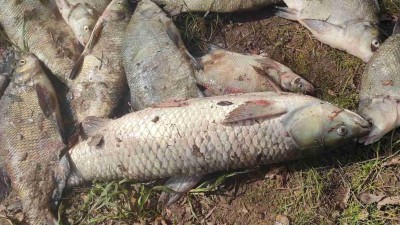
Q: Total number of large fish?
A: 1